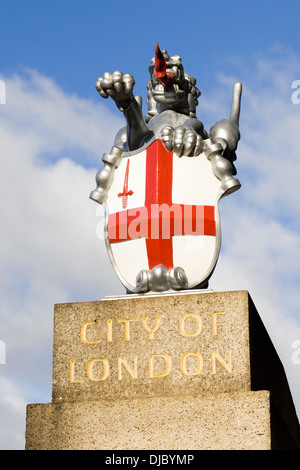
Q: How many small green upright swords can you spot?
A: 0